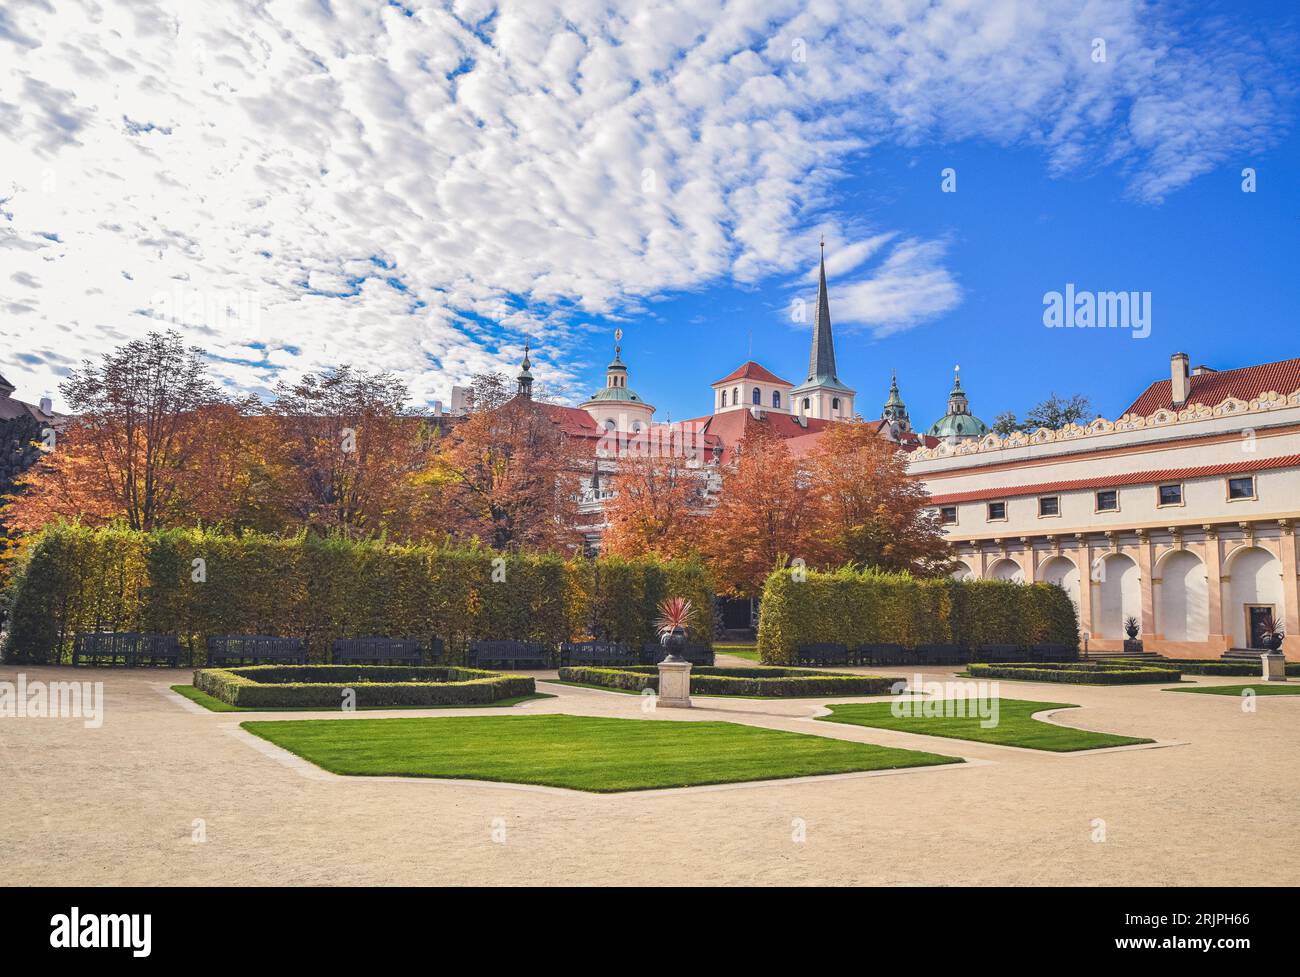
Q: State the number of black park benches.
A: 11